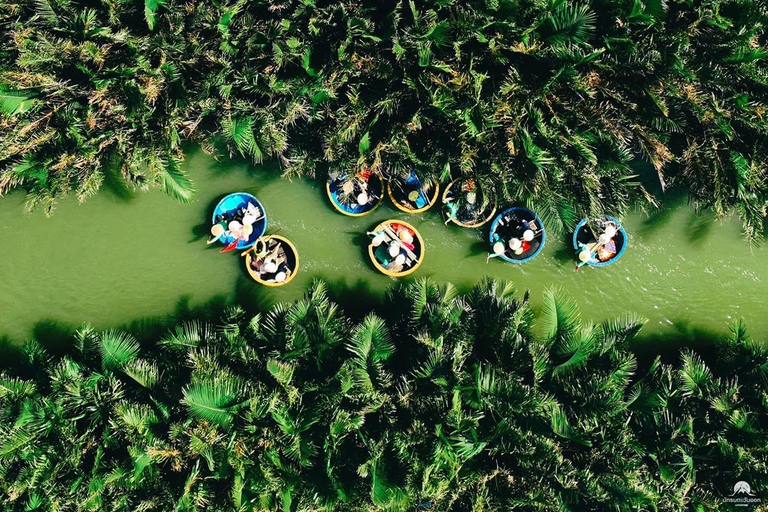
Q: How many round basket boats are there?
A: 8